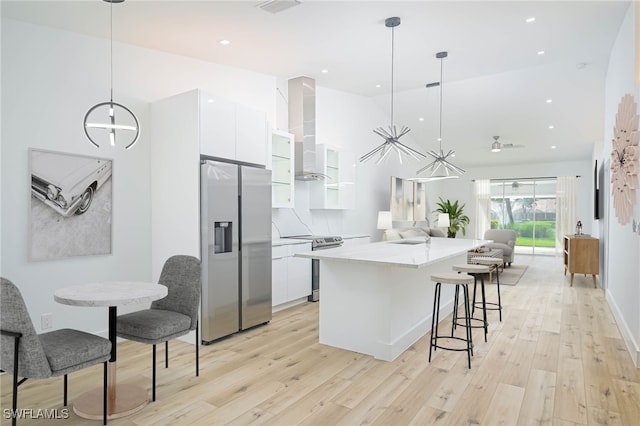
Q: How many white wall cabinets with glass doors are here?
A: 2